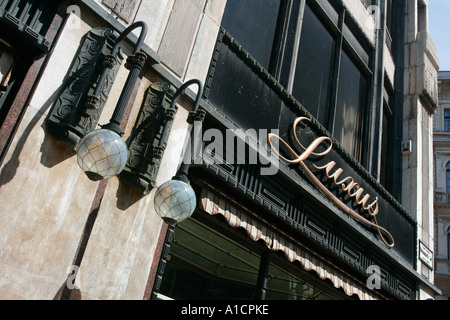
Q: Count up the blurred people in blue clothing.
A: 0